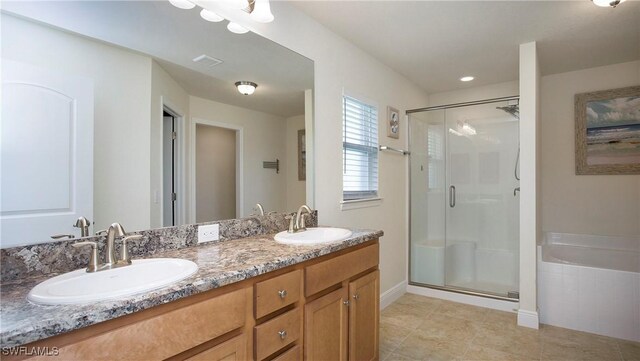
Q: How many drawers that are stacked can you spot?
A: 3